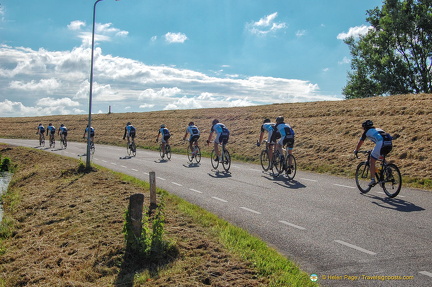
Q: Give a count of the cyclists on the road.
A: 11